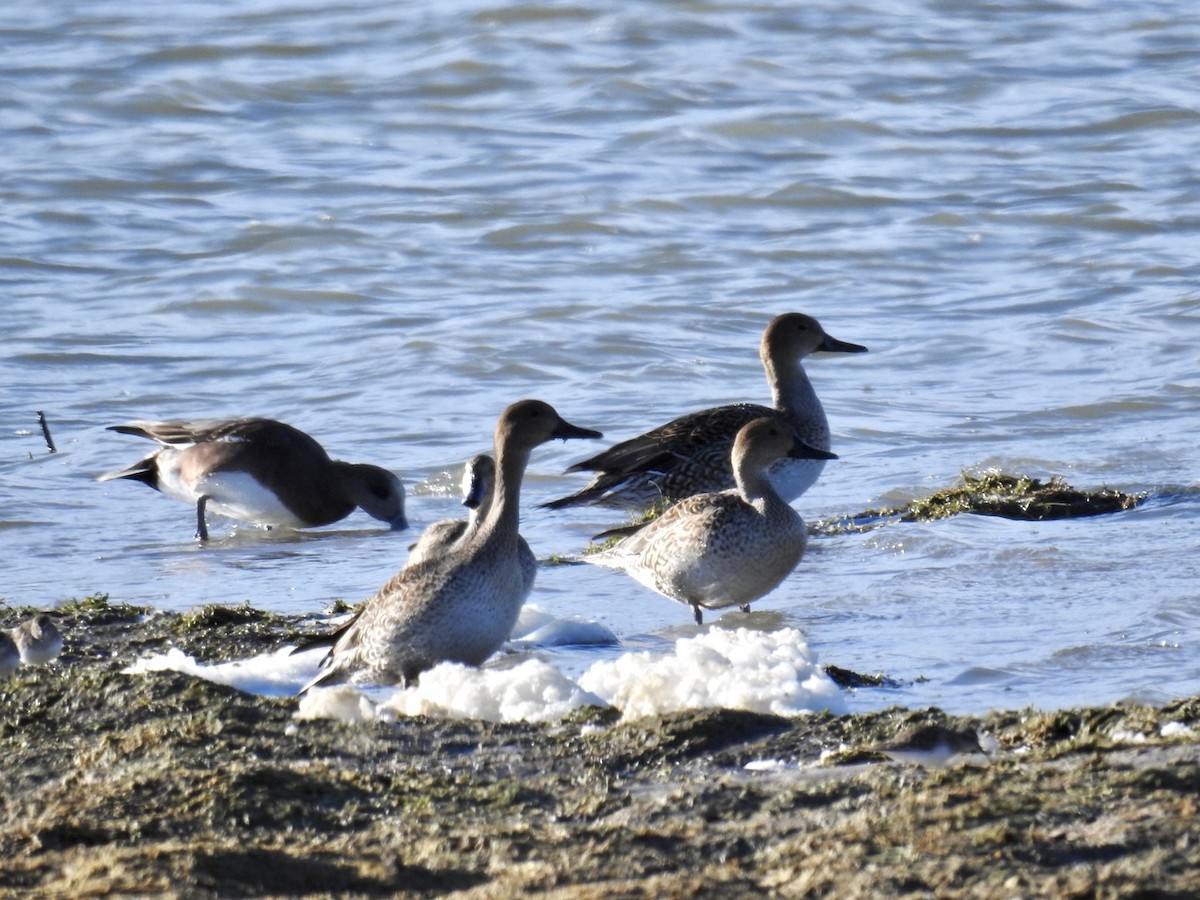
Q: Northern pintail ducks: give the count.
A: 4